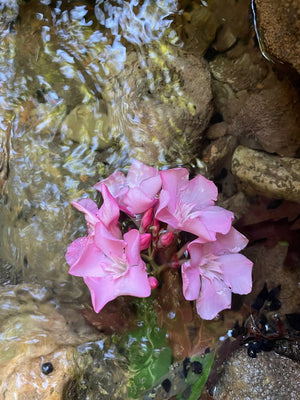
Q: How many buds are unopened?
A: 5